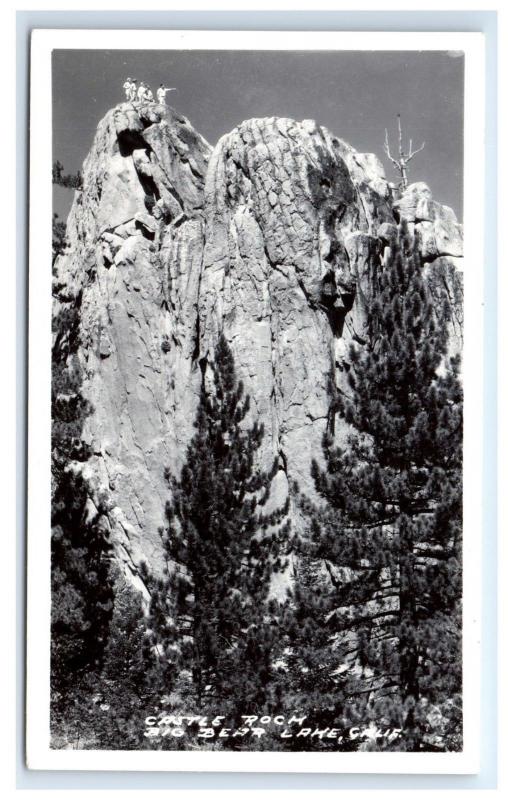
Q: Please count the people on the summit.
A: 5